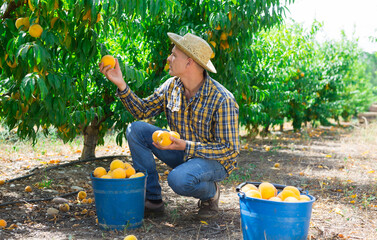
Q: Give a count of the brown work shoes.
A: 2